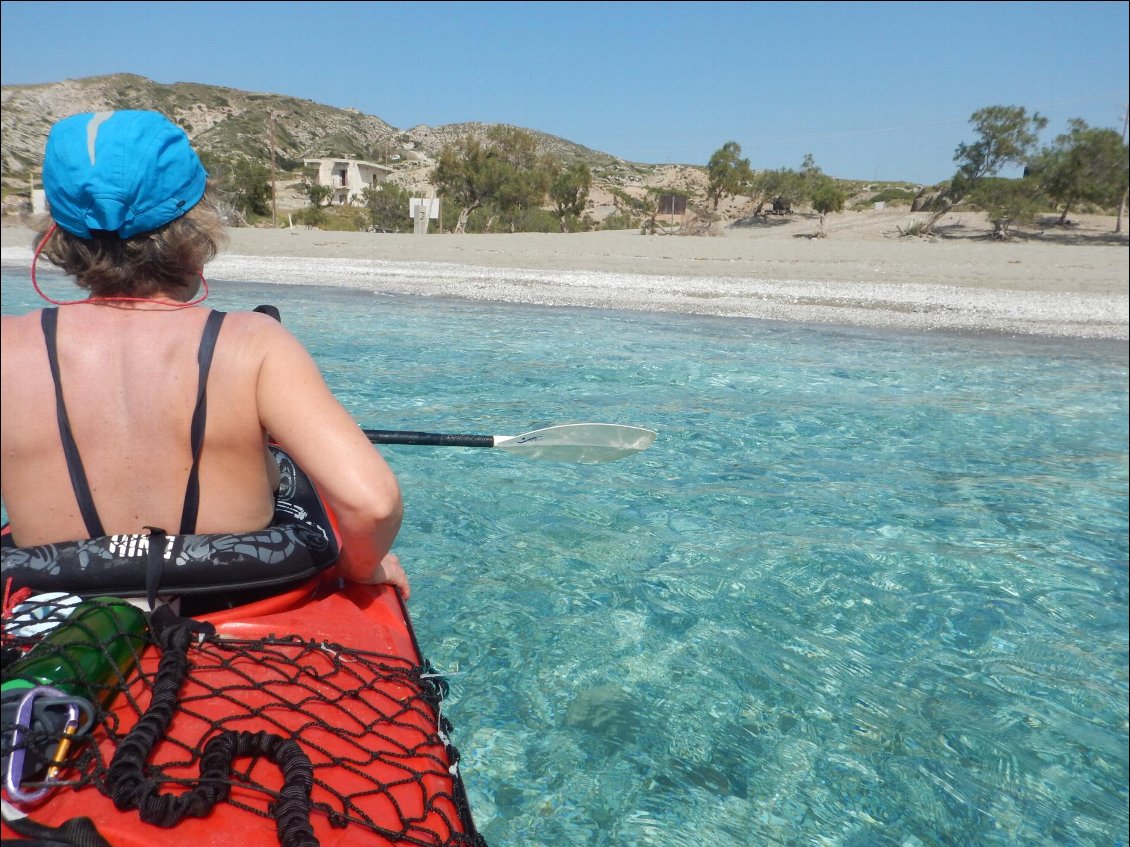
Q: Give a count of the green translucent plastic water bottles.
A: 1